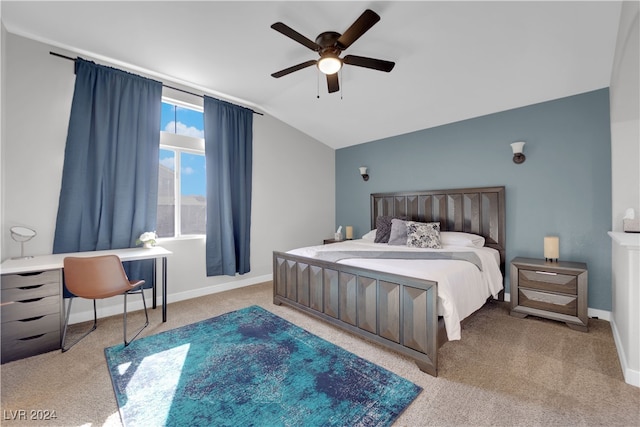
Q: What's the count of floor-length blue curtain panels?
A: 2